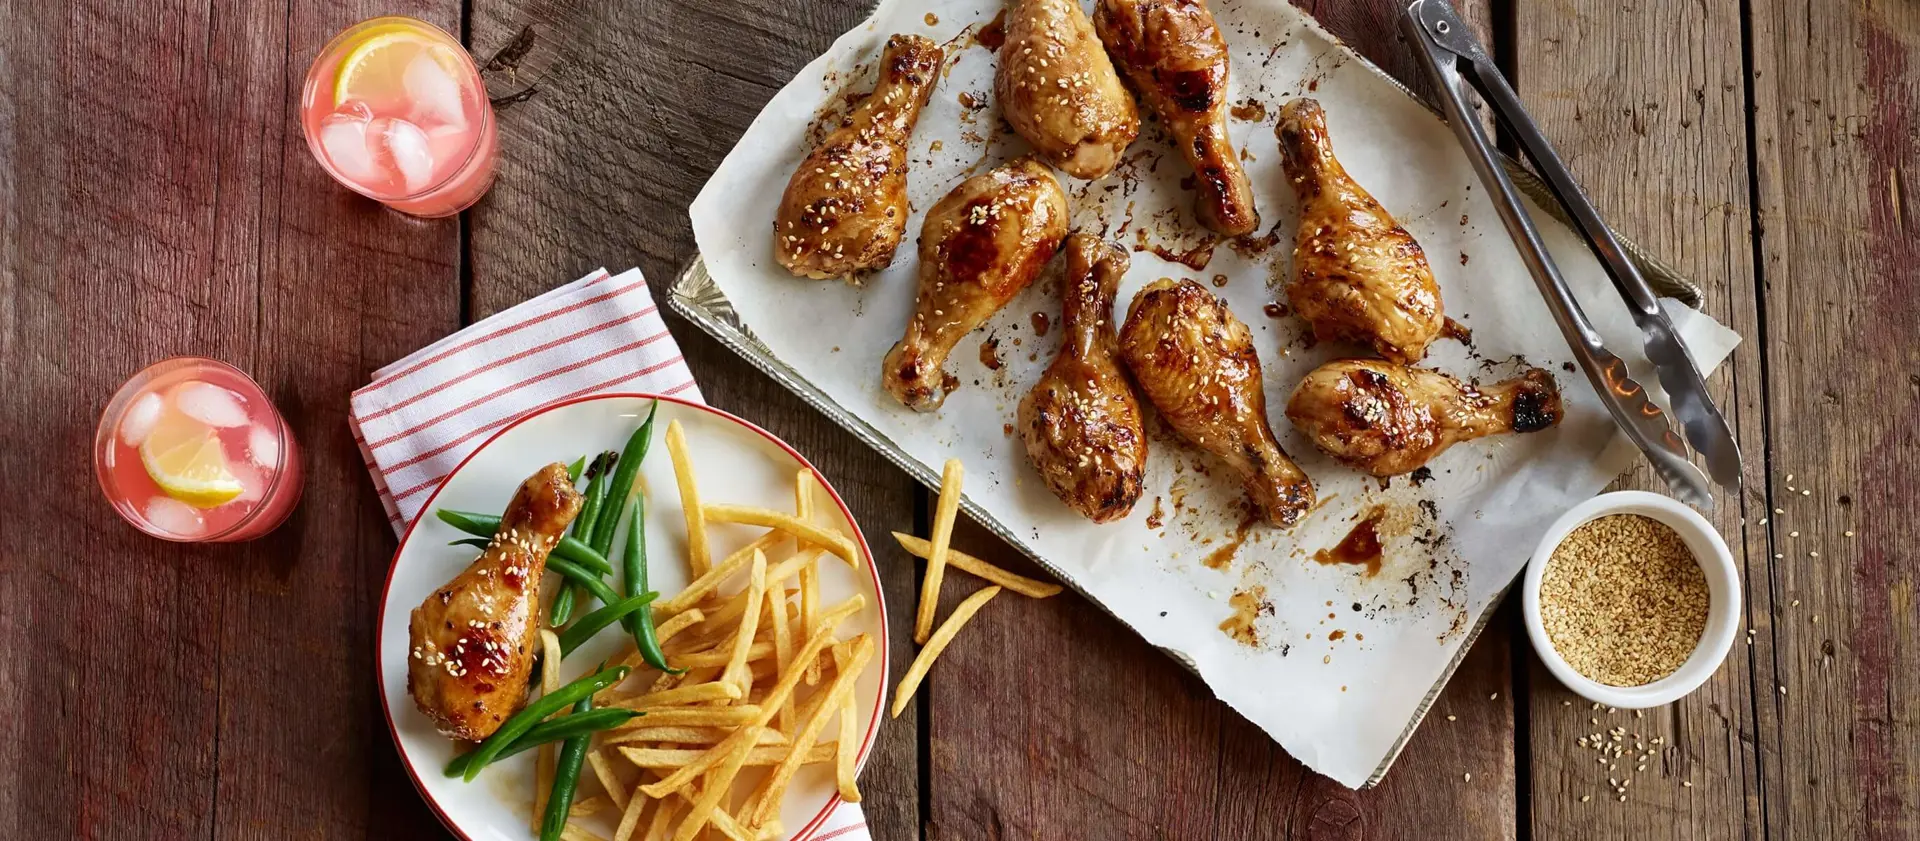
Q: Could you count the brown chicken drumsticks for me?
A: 9